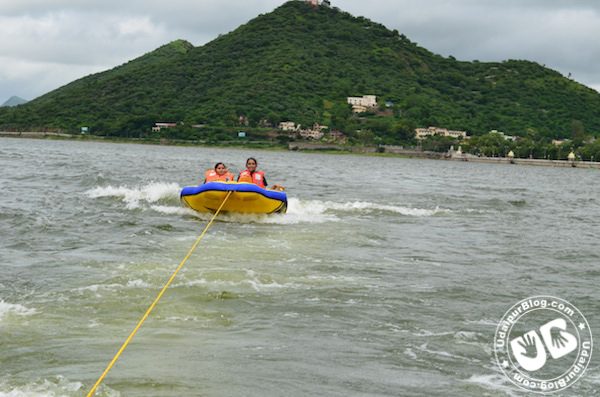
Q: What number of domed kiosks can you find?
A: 2